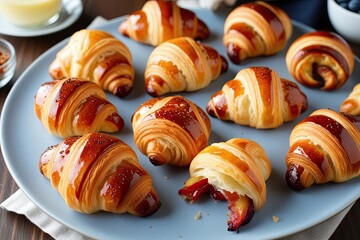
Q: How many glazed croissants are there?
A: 12